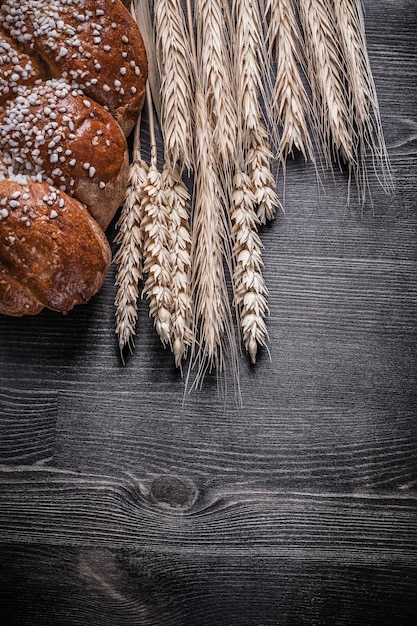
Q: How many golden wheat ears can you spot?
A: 12